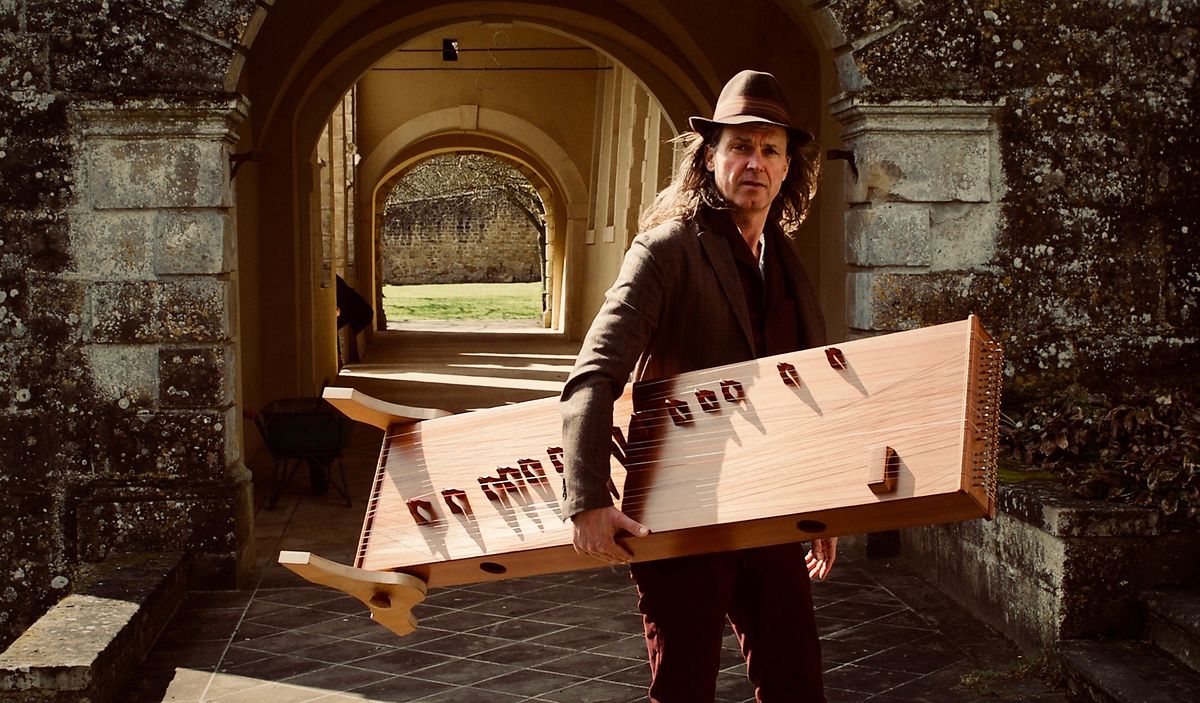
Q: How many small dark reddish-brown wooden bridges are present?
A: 11